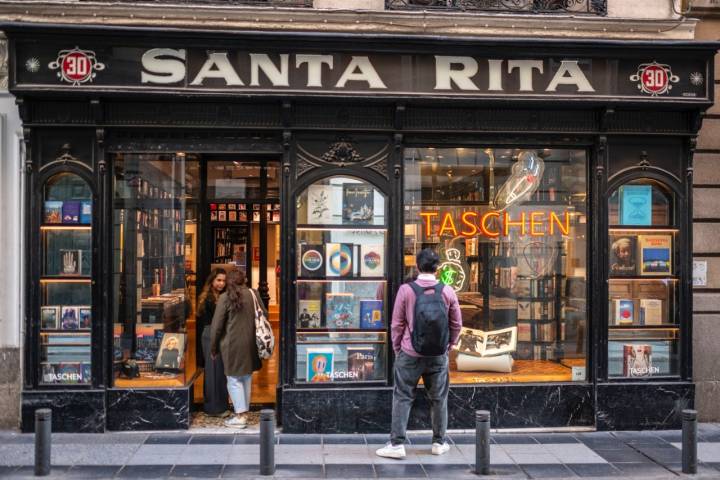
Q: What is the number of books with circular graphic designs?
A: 3